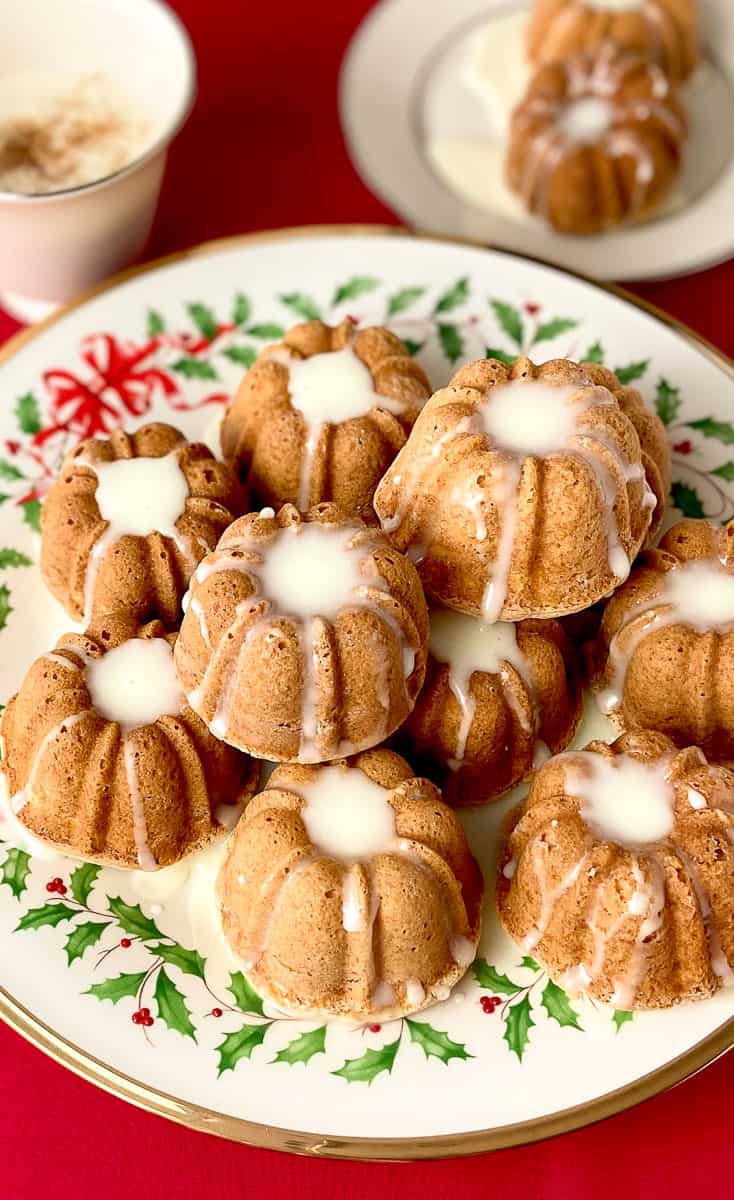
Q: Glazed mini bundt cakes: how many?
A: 11